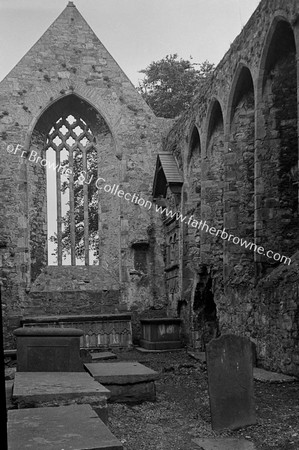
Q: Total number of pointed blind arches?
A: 4